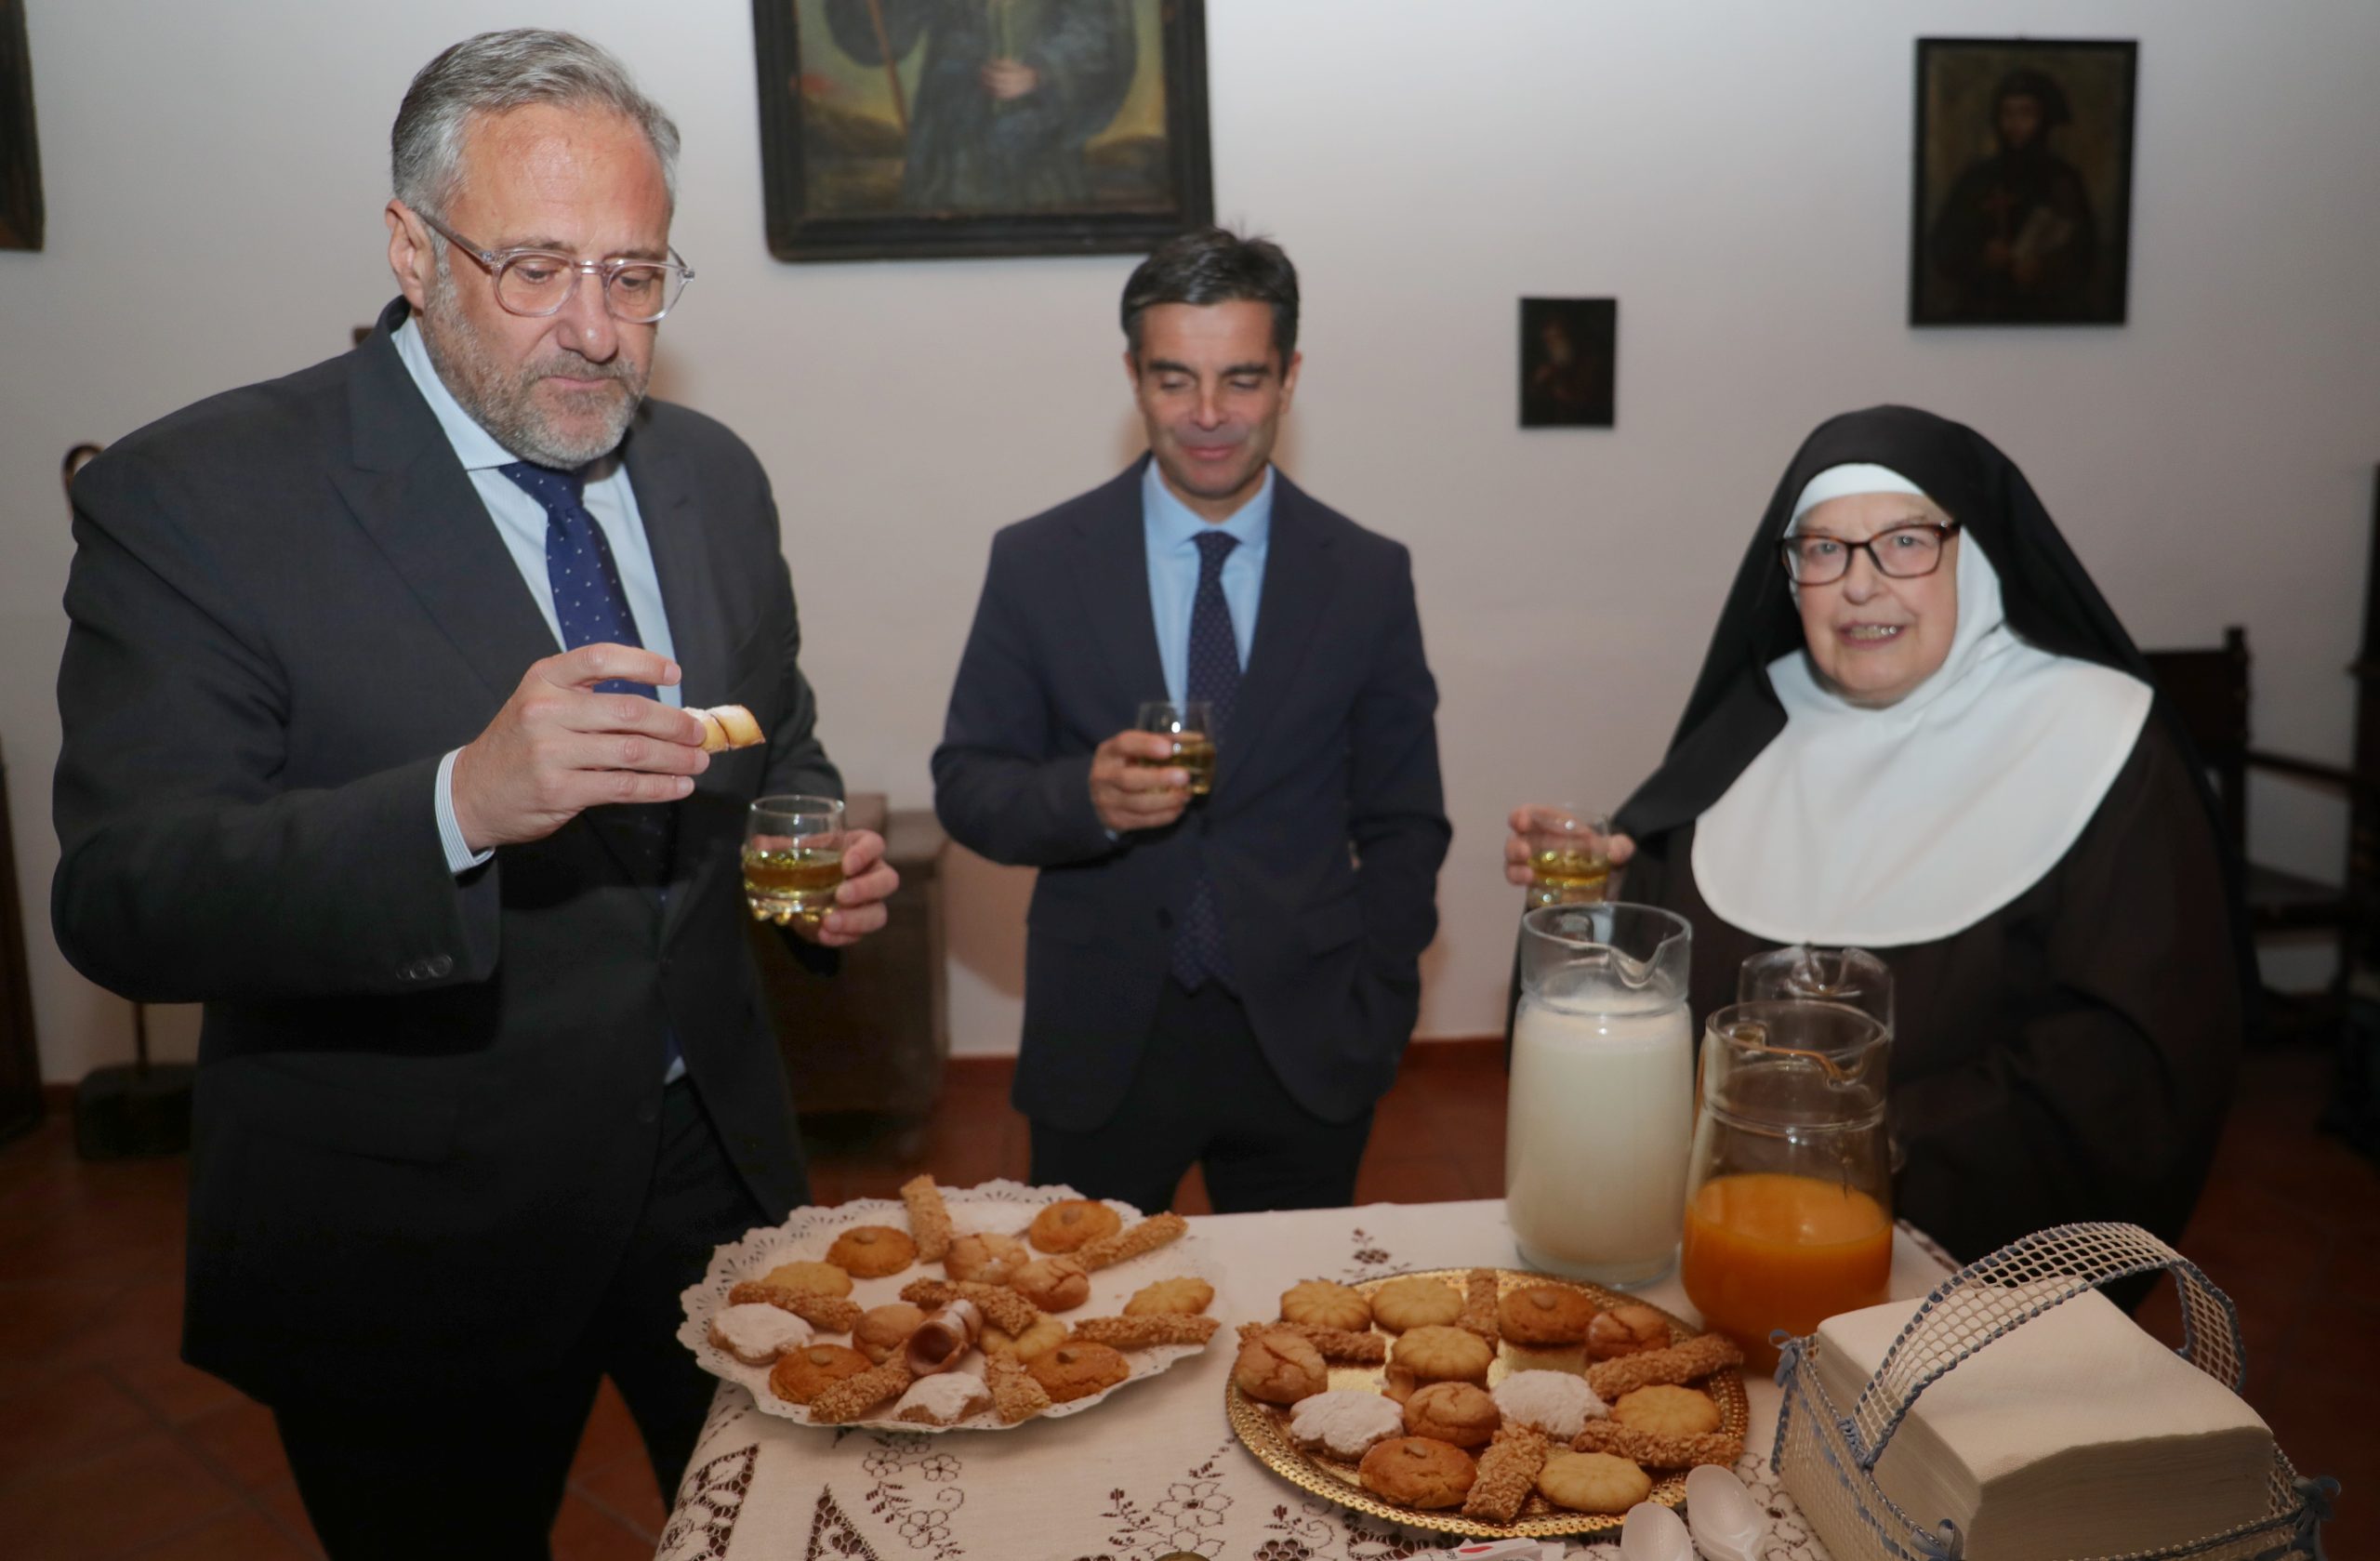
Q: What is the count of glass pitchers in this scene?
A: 3